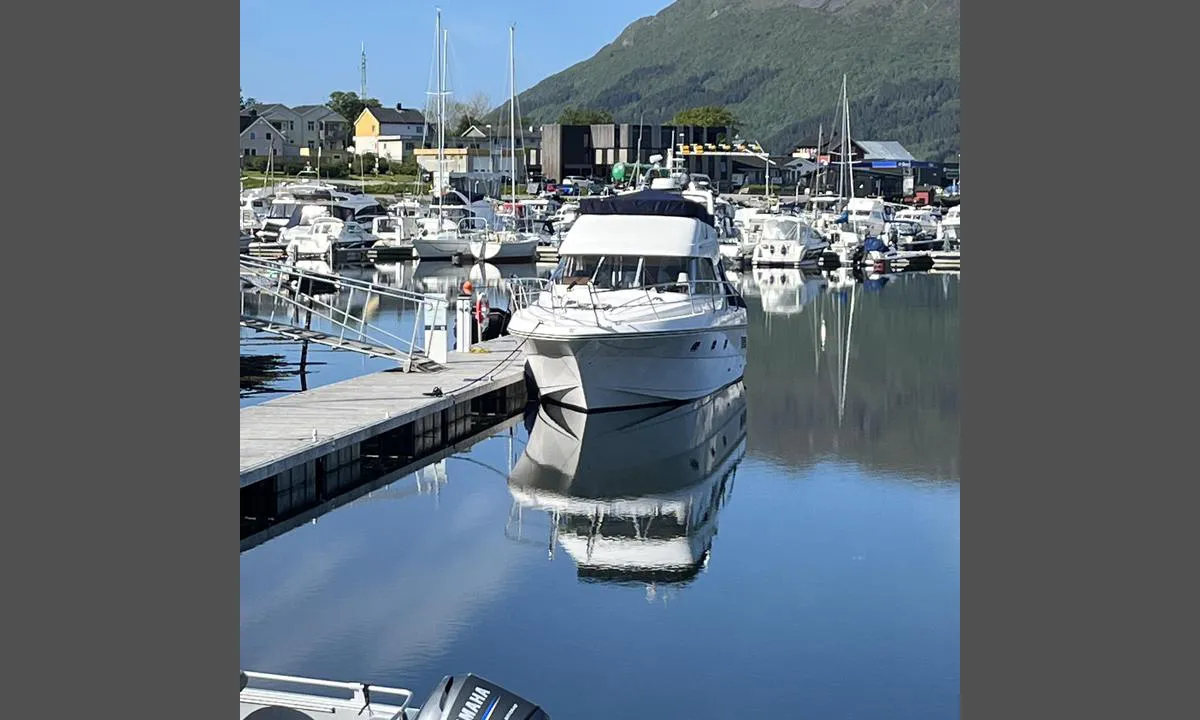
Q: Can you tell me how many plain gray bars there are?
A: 2